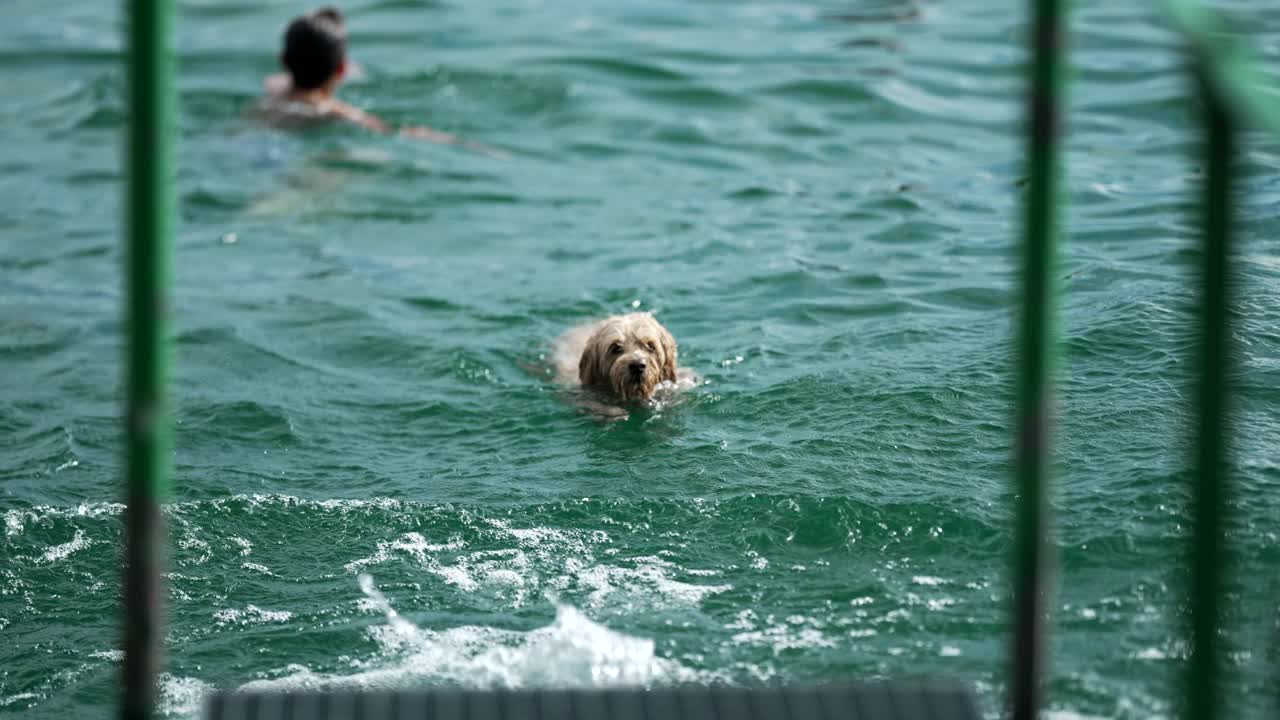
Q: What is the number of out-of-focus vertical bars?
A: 3